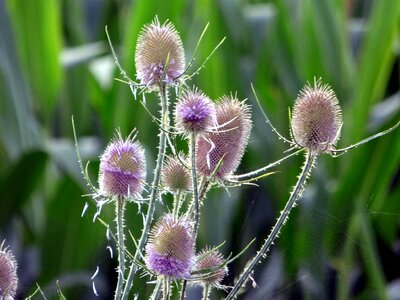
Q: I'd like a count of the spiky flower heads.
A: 9